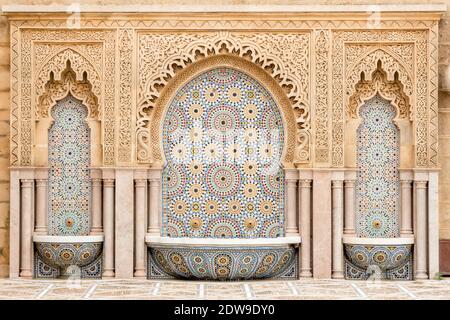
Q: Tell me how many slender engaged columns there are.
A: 12